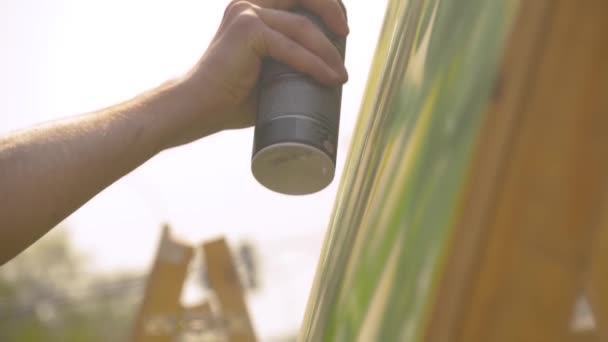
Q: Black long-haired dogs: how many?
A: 0